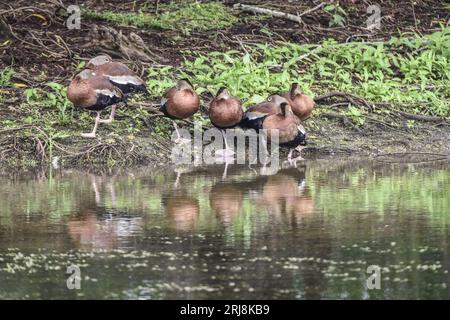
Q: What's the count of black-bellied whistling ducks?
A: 7